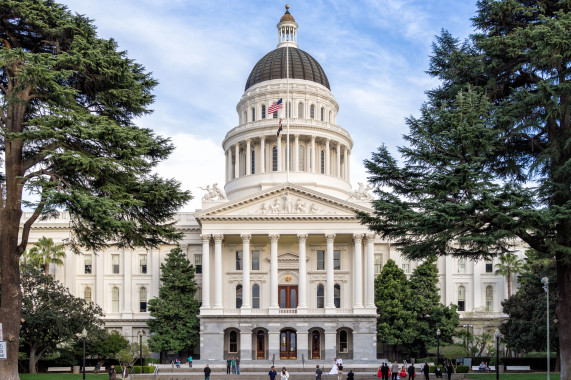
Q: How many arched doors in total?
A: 3